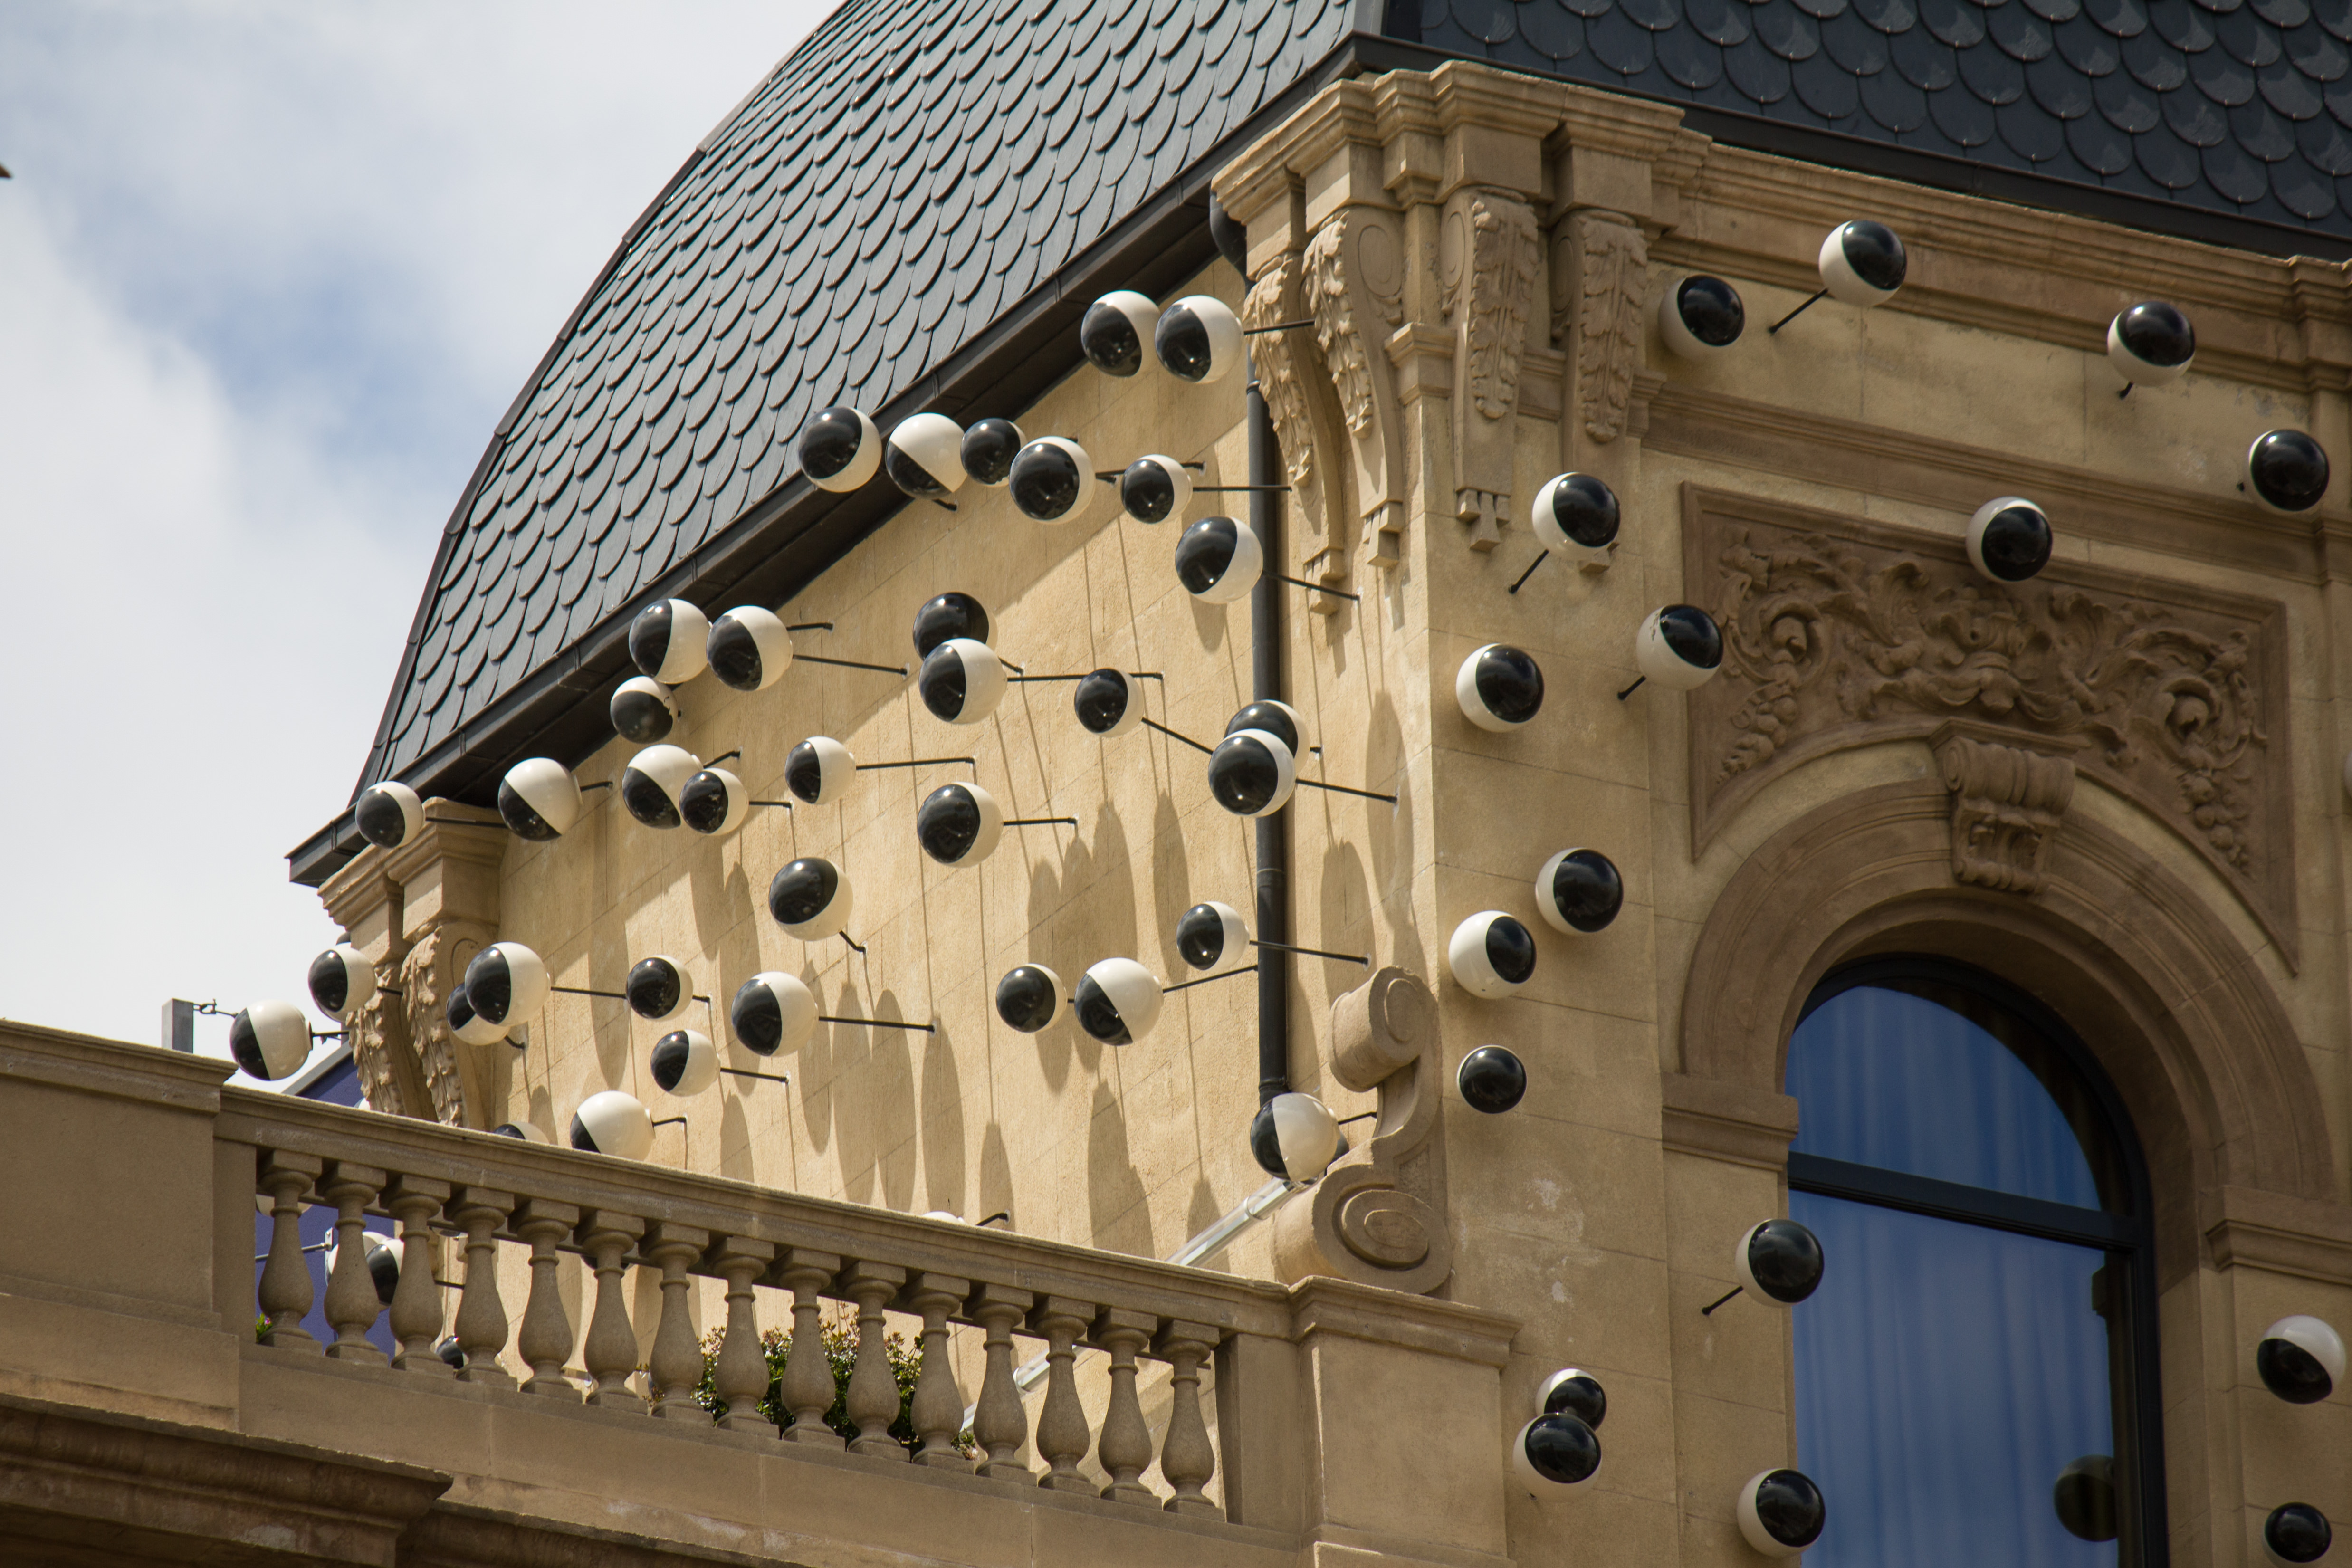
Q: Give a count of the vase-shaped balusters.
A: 15